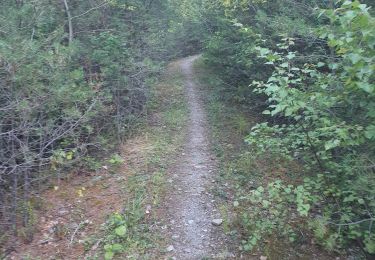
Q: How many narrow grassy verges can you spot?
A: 2